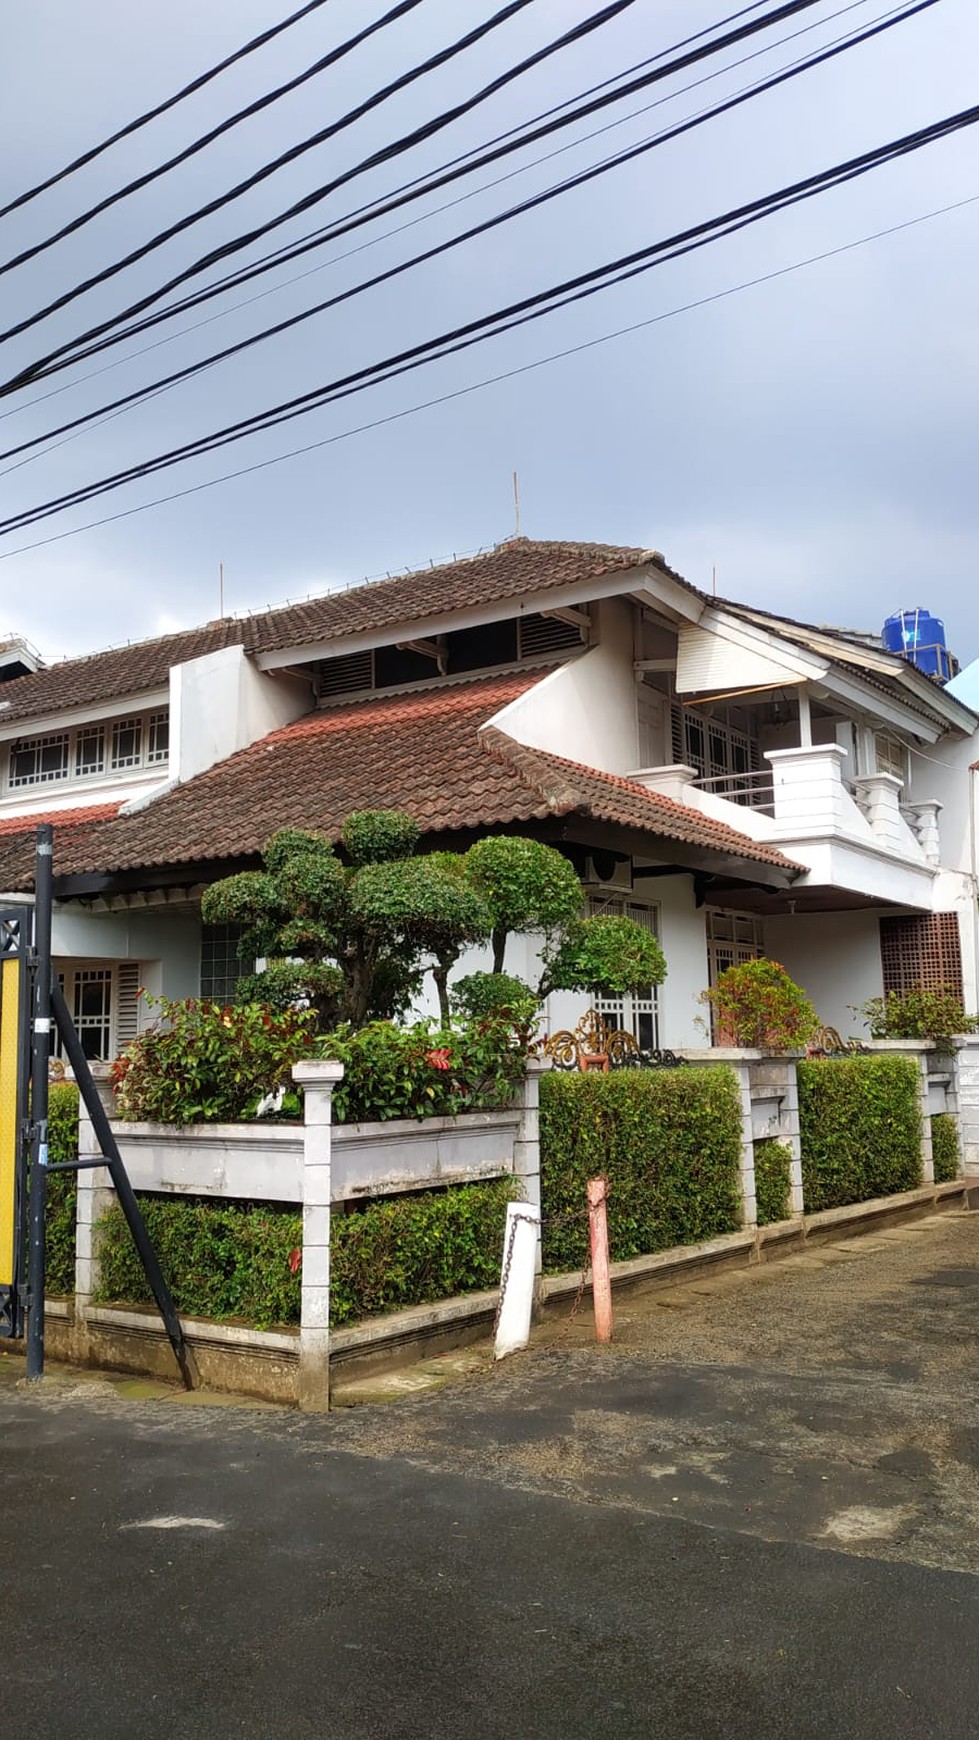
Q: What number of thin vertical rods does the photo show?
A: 3